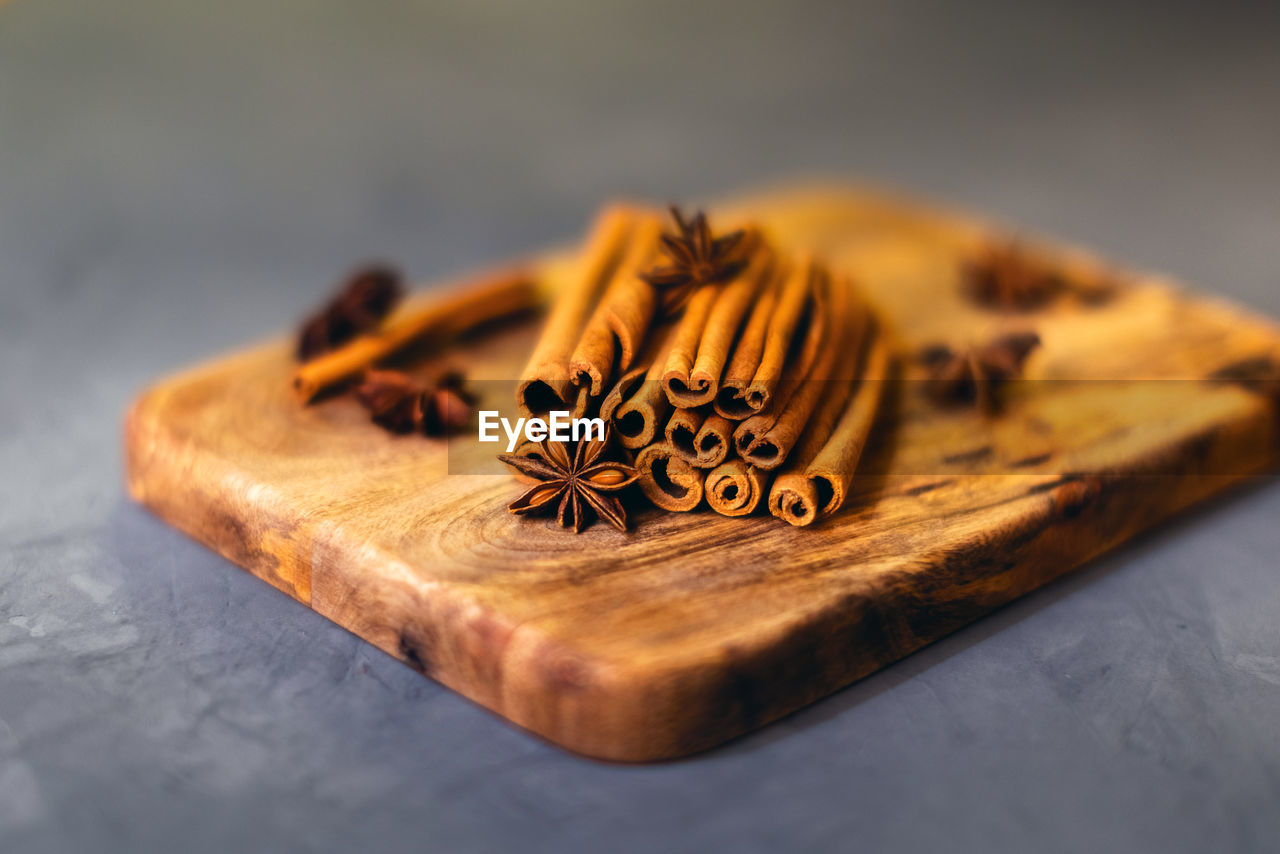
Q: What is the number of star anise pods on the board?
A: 6